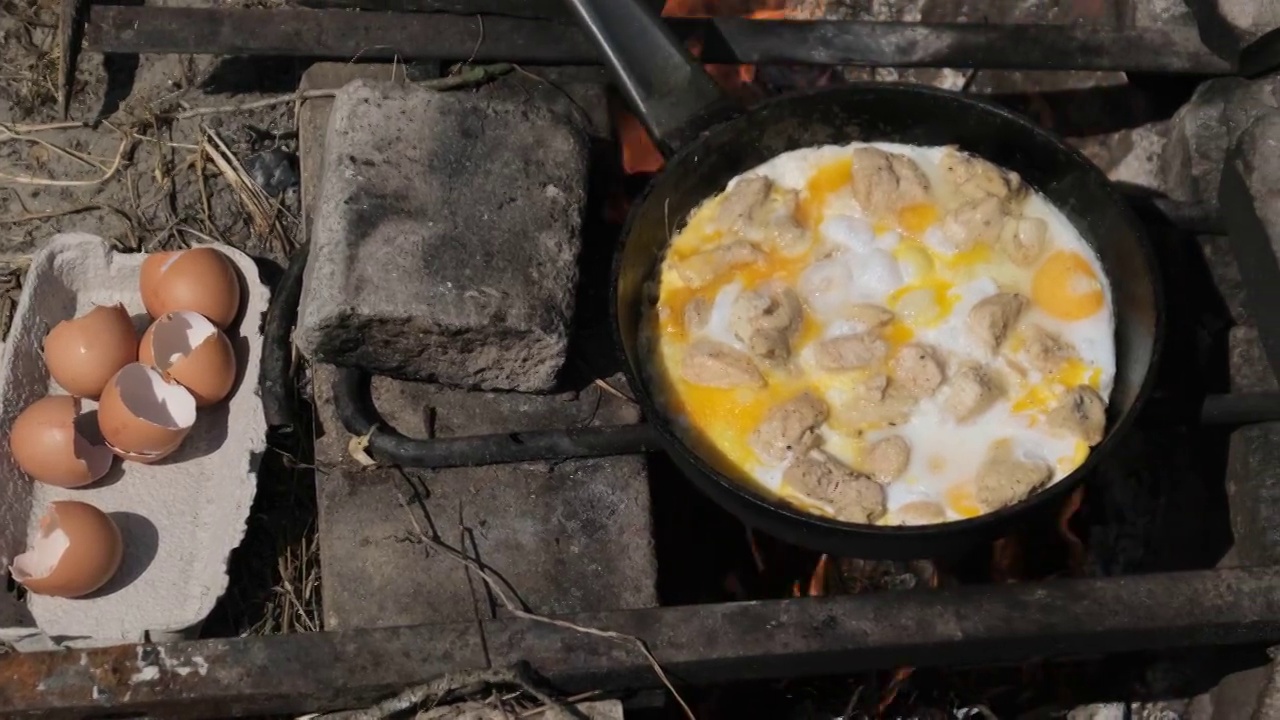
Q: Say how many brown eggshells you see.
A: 6